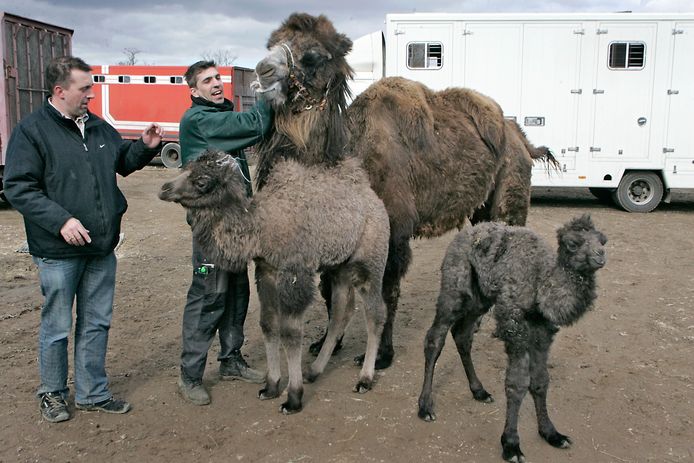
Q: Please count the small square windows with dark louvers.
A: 2